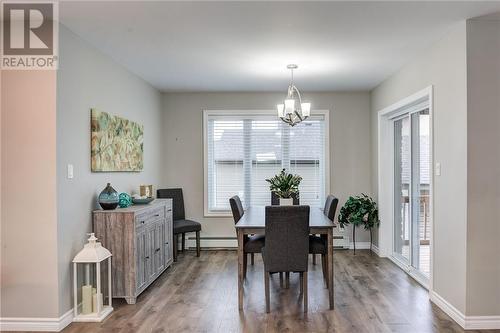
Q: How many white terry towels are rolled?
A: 0